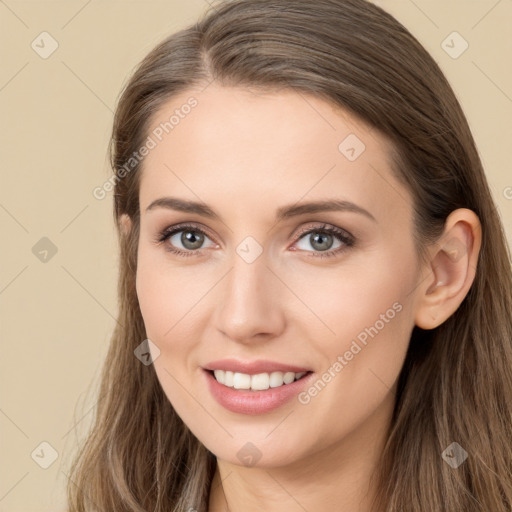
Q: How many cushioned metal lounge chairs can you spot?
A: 0